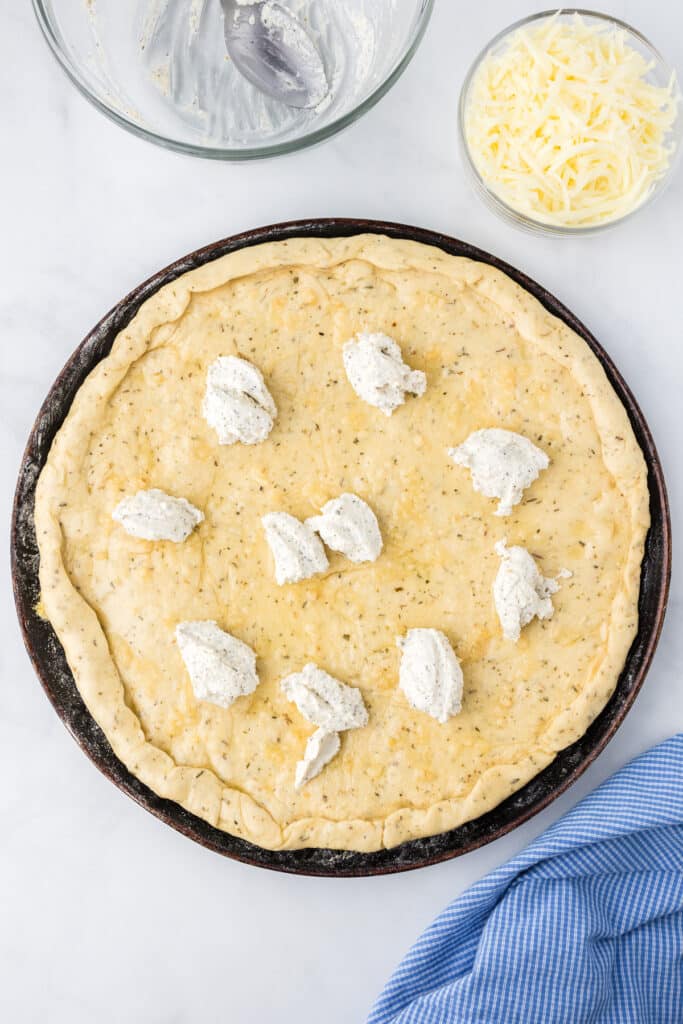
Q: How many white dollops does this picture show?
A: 10